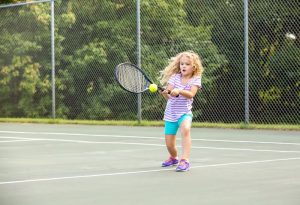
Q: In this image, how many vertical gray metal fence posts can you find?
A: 3